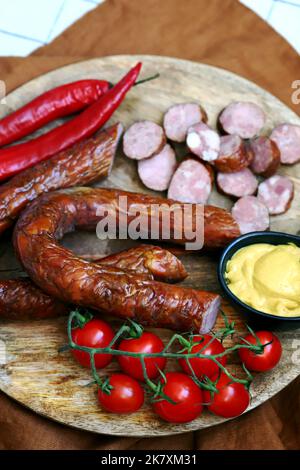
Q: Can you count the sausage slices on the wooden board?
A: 12